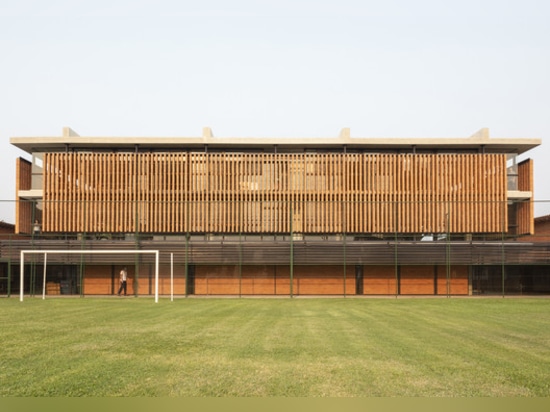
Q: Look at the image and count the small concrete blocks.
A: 4